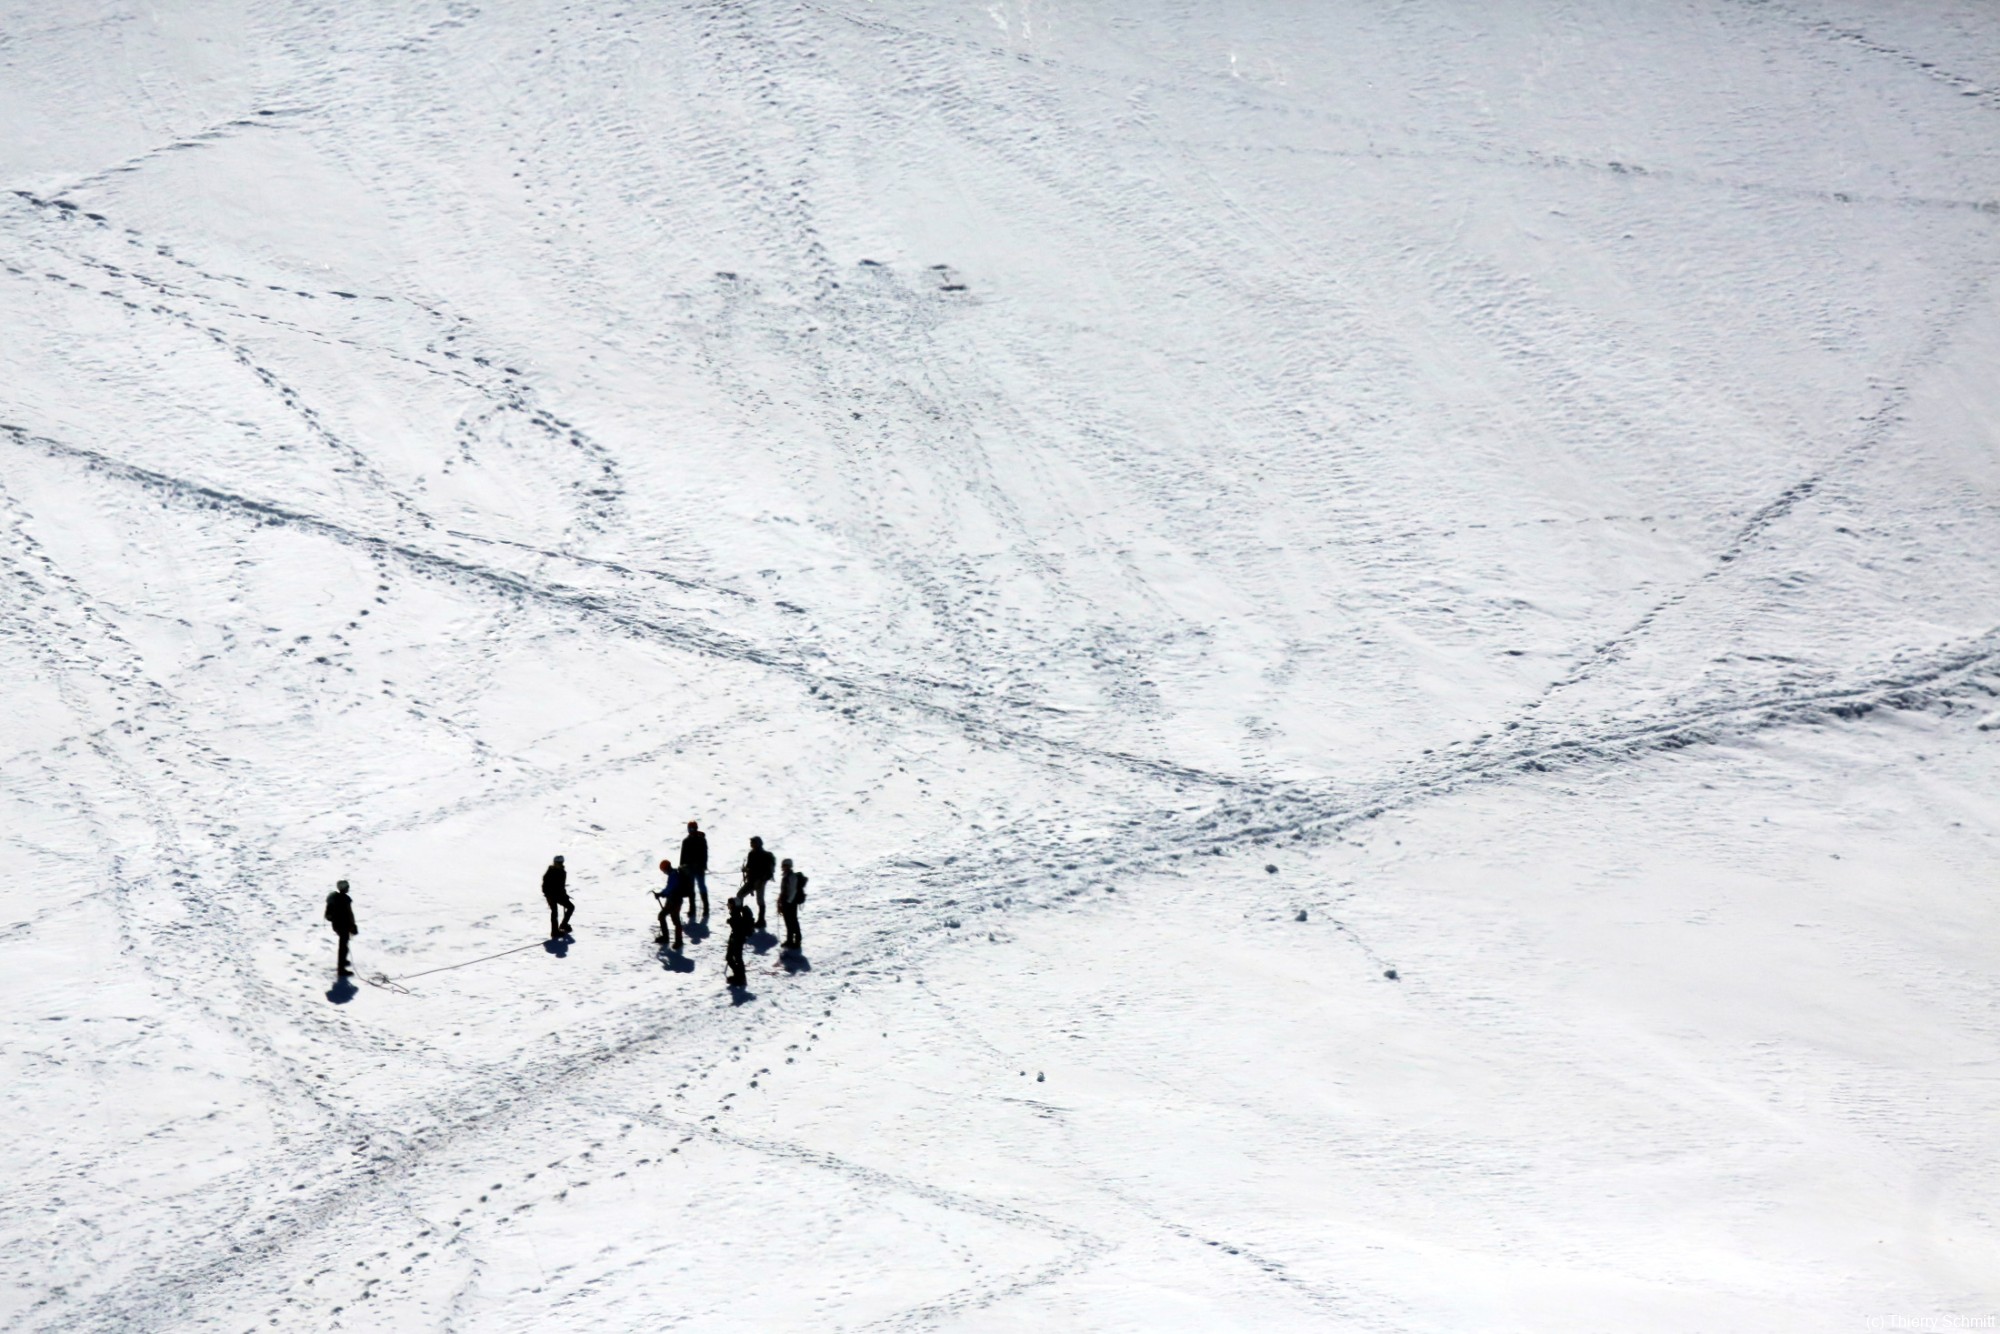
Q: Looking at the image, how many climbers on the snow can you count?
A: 7